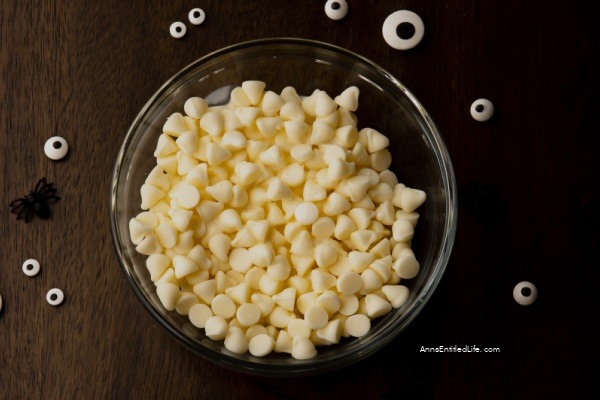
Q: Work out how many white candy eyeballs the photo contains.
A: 9